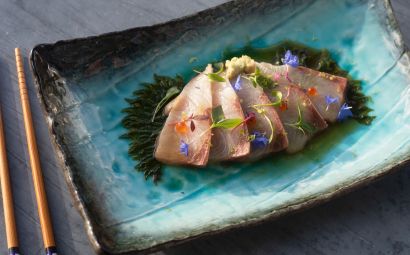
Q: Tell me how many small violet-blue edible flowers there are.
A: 6